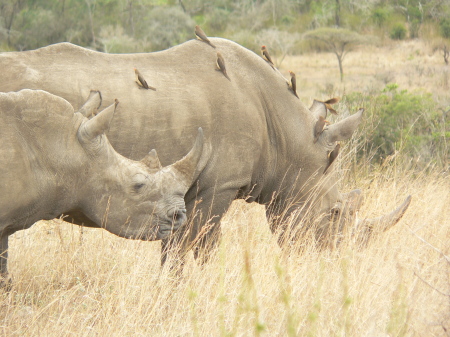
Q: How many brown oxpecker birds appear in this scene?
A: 8